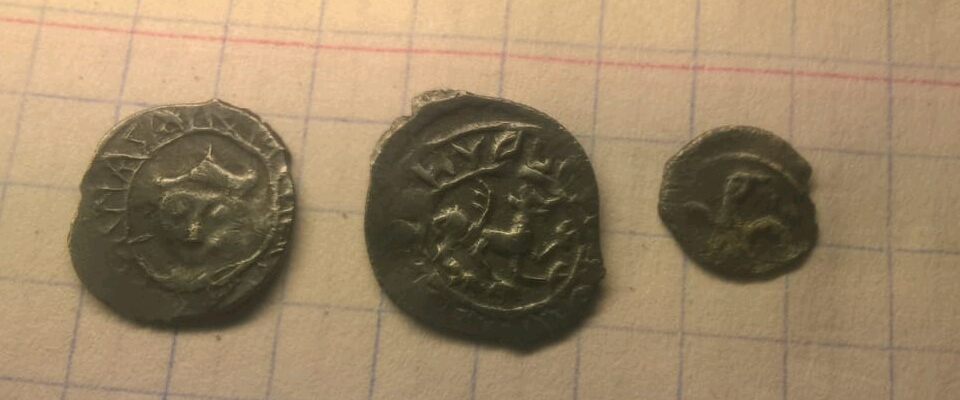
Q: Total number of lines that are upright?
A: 10